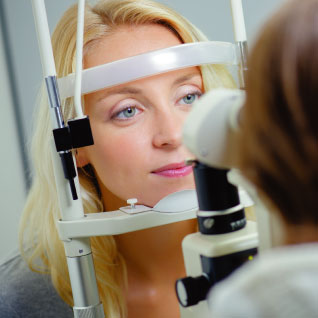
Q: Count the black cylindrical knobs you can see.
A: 1